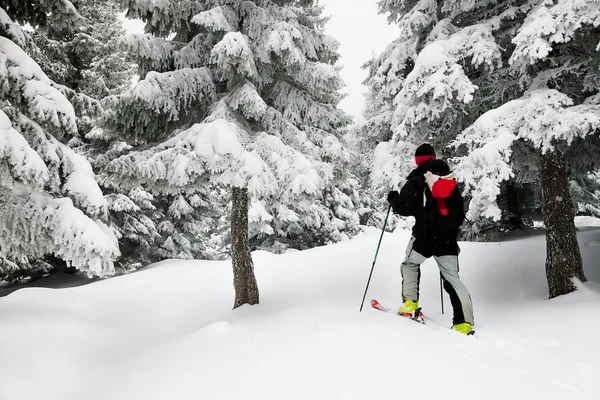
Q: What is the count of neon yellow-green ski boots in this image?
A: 2